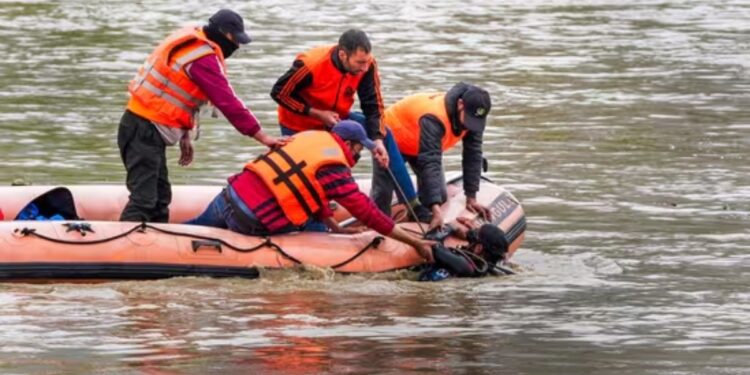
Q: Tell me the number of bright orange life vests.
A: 4